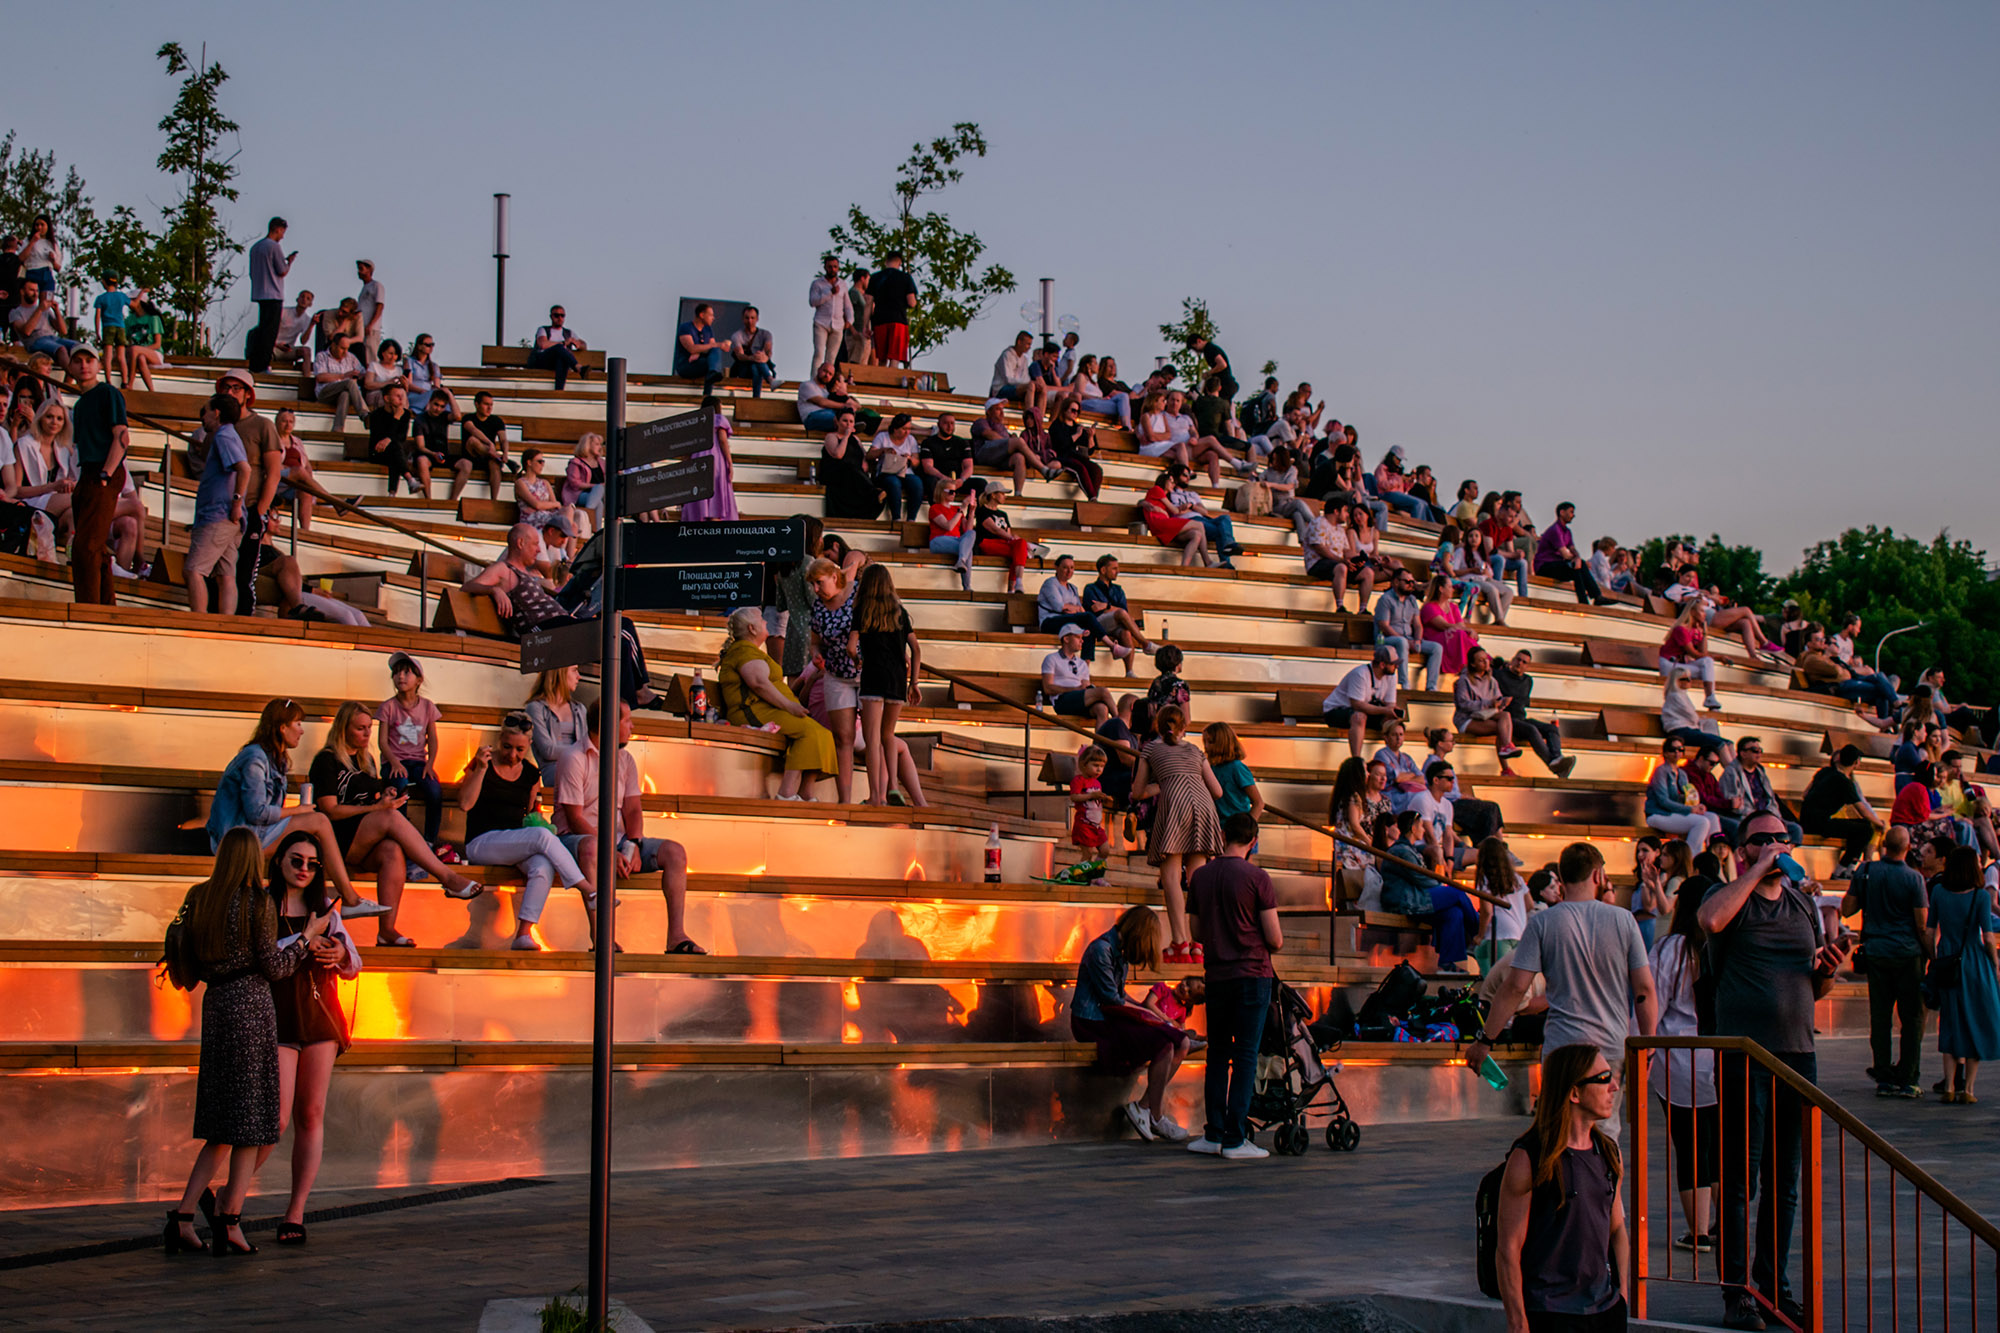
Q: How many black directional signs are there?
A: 5